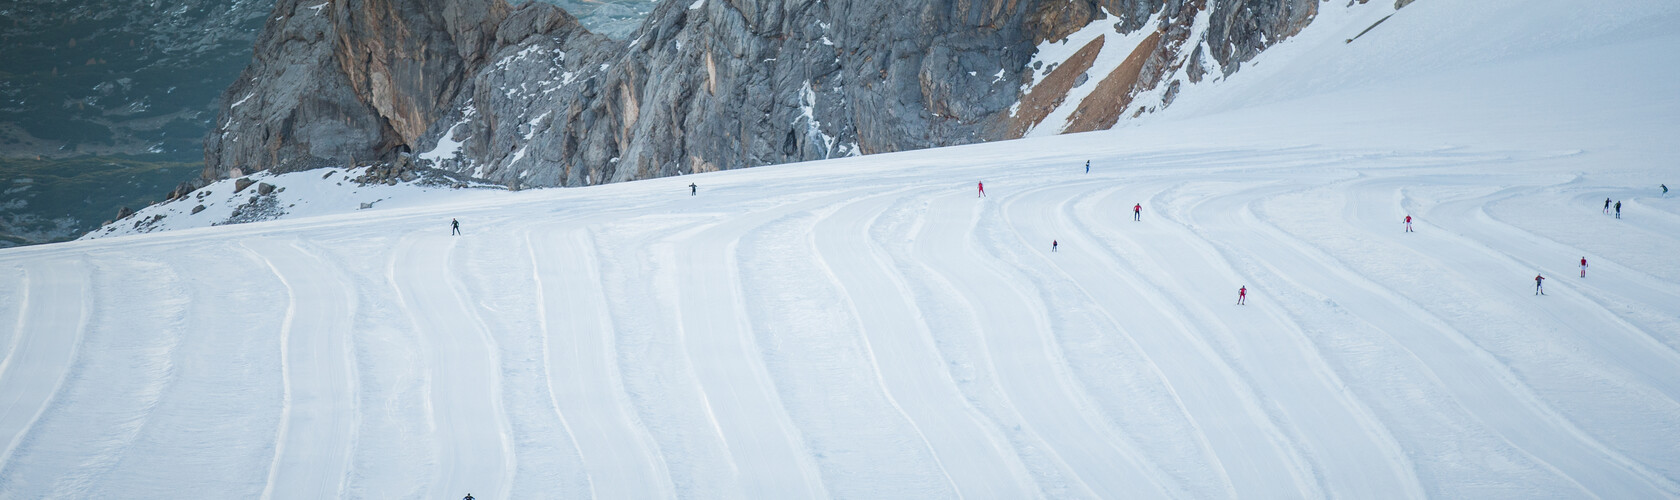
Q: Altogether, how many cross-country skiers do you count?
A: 14